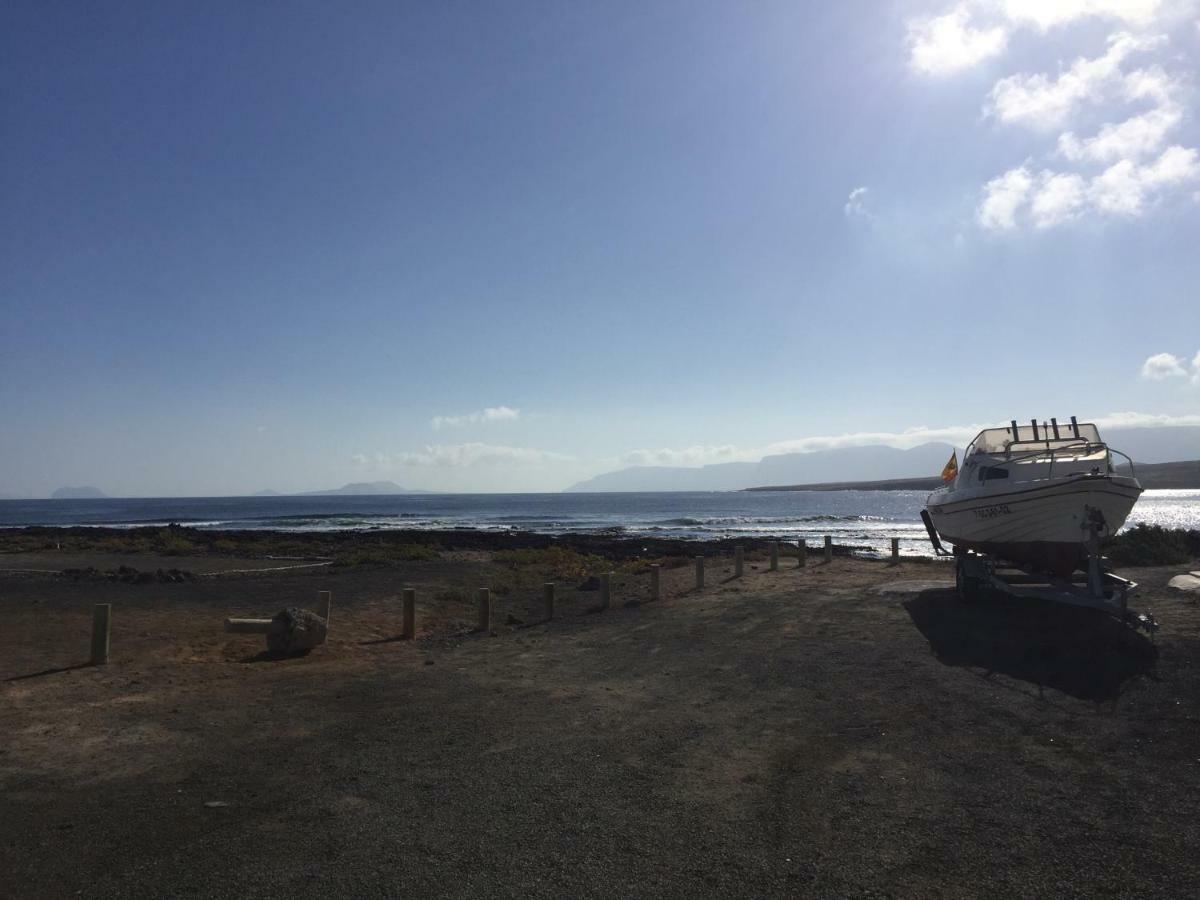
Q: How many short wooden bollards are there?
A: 13